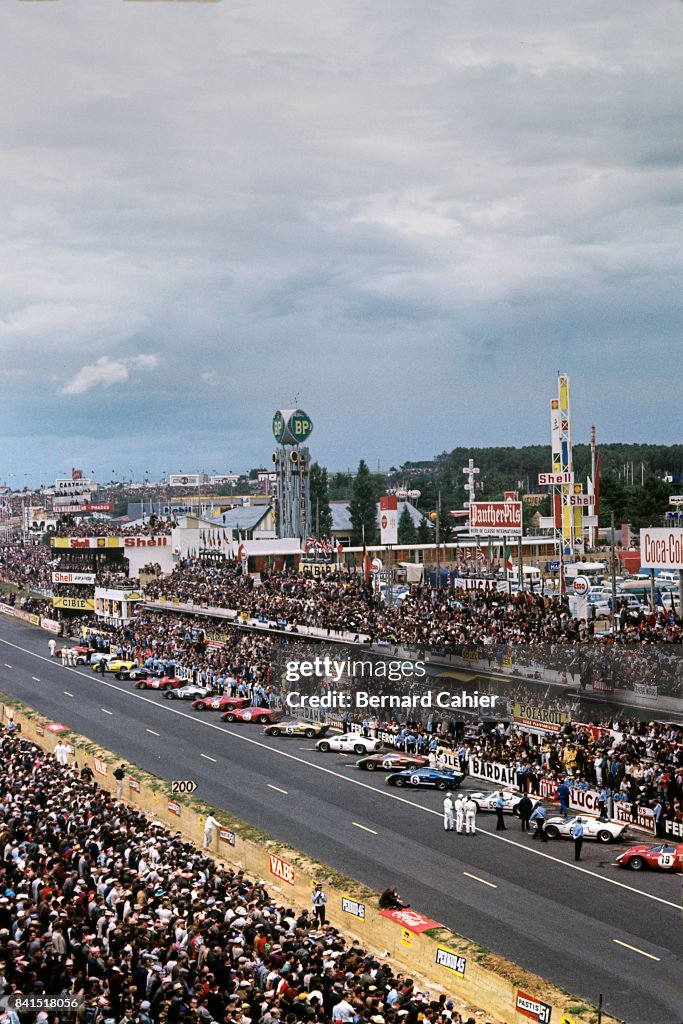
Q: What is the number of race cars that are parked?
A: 15